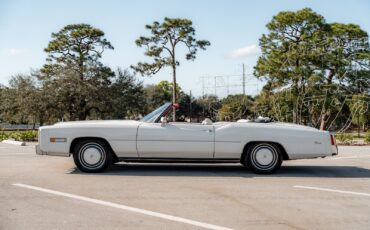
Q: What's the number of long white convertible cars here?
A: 1